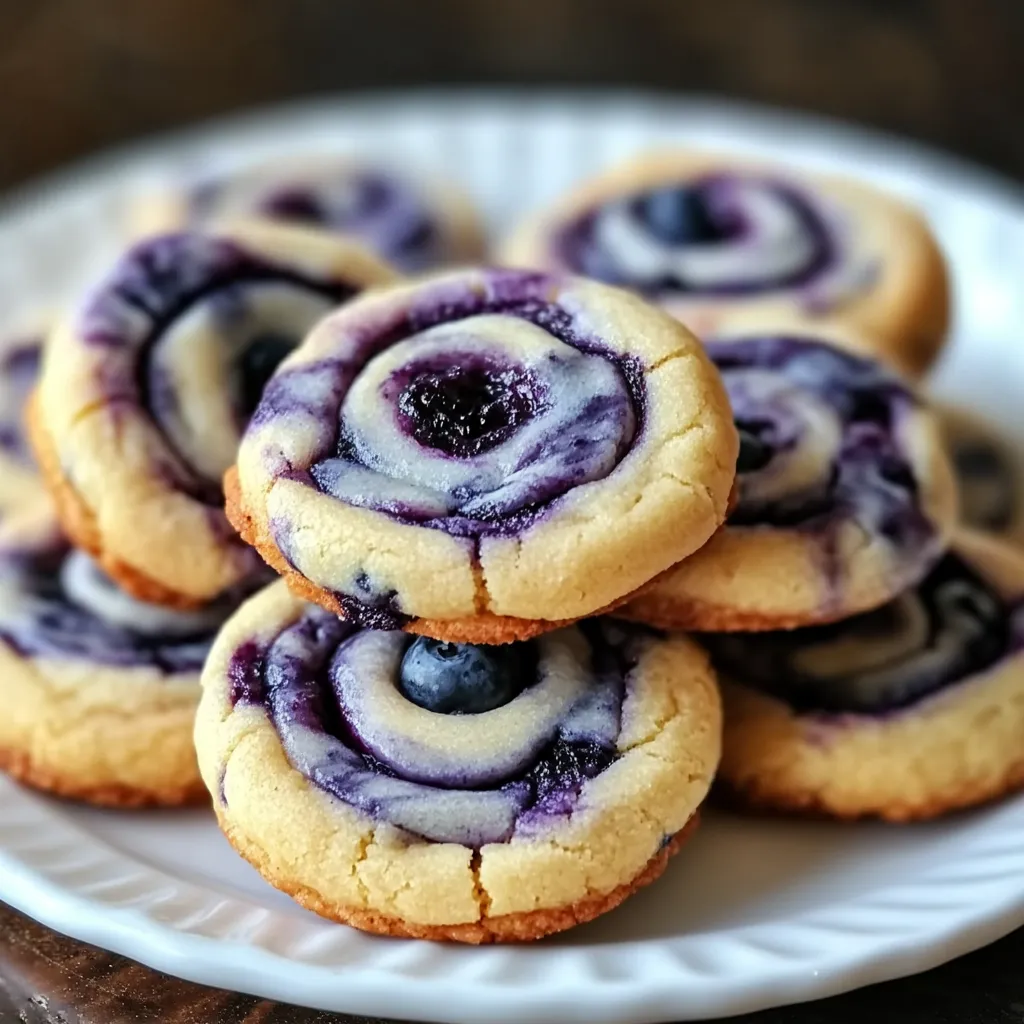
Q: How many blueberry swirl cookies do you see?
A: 10